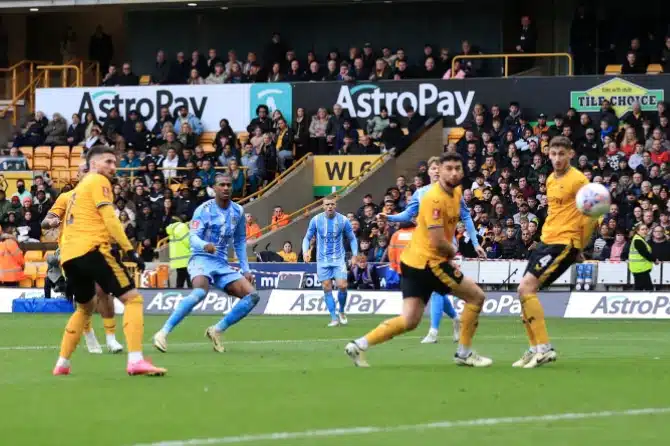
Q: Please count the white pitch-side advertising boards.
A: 3